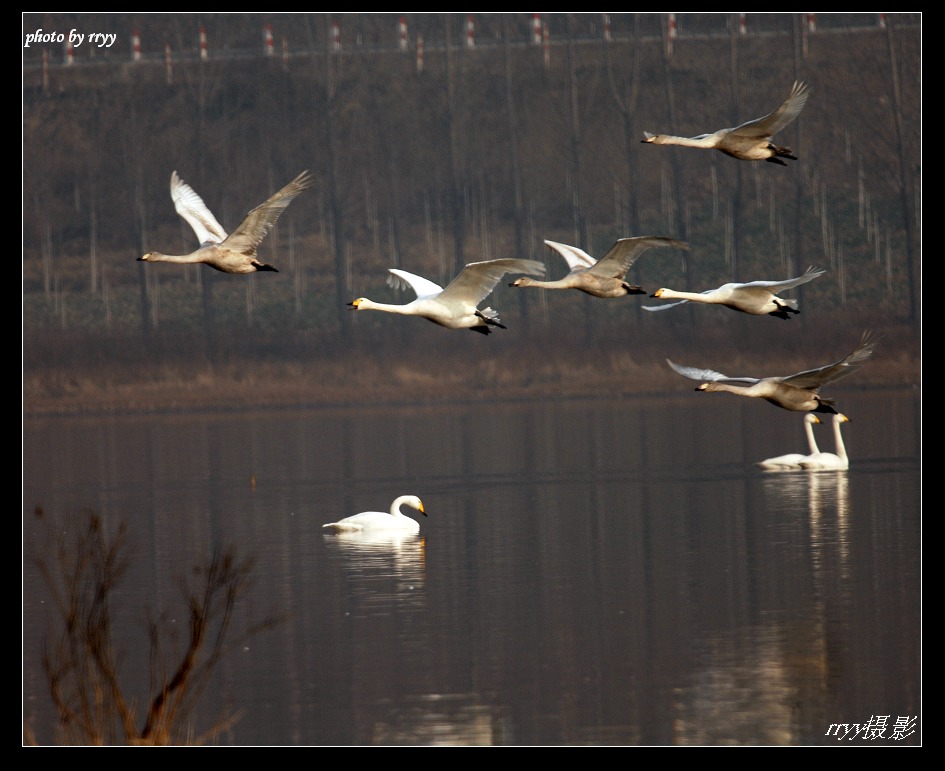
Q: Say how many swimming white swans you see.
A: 3